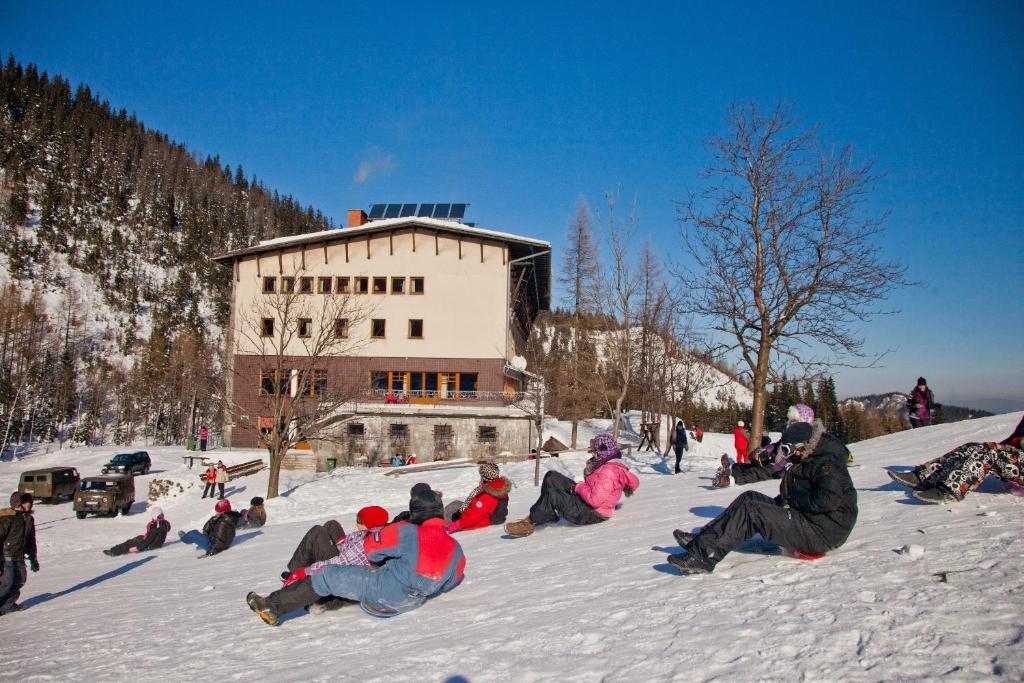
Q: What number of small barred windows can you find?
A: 4